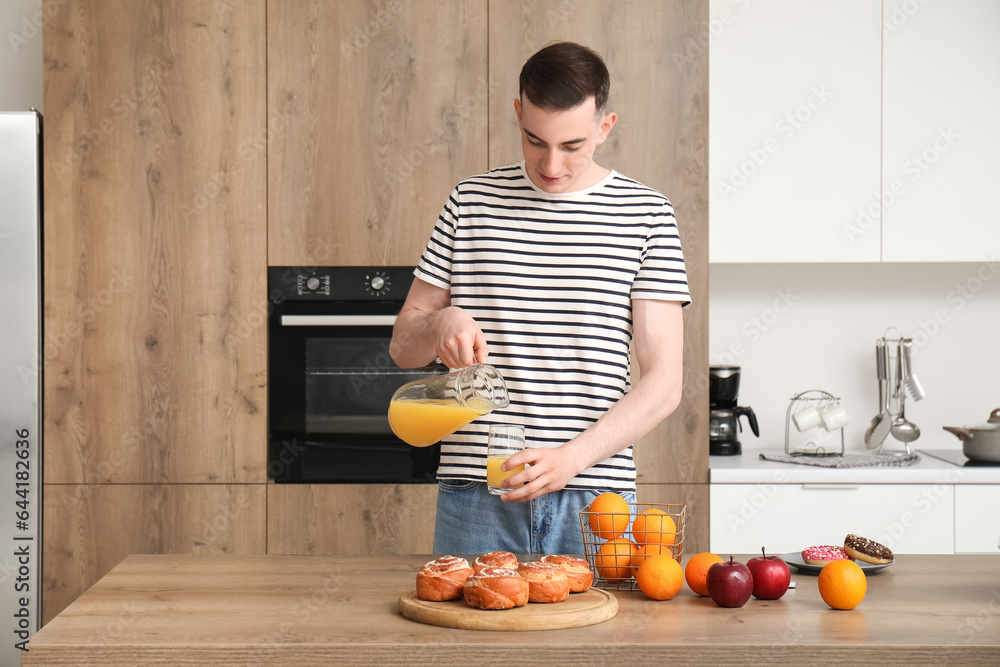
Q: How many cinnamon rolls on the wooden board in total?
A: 5